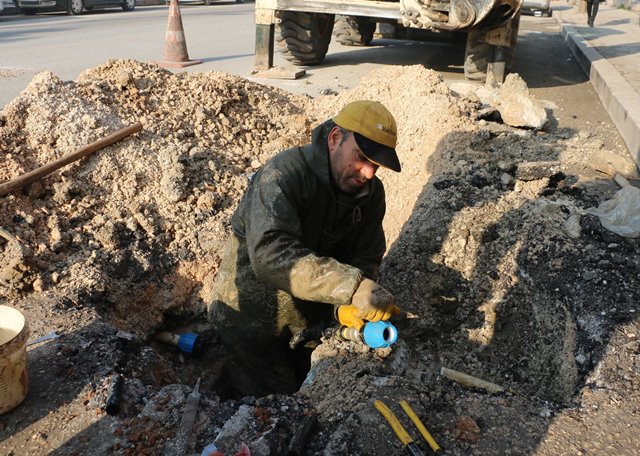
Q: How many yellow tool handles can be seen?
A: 2